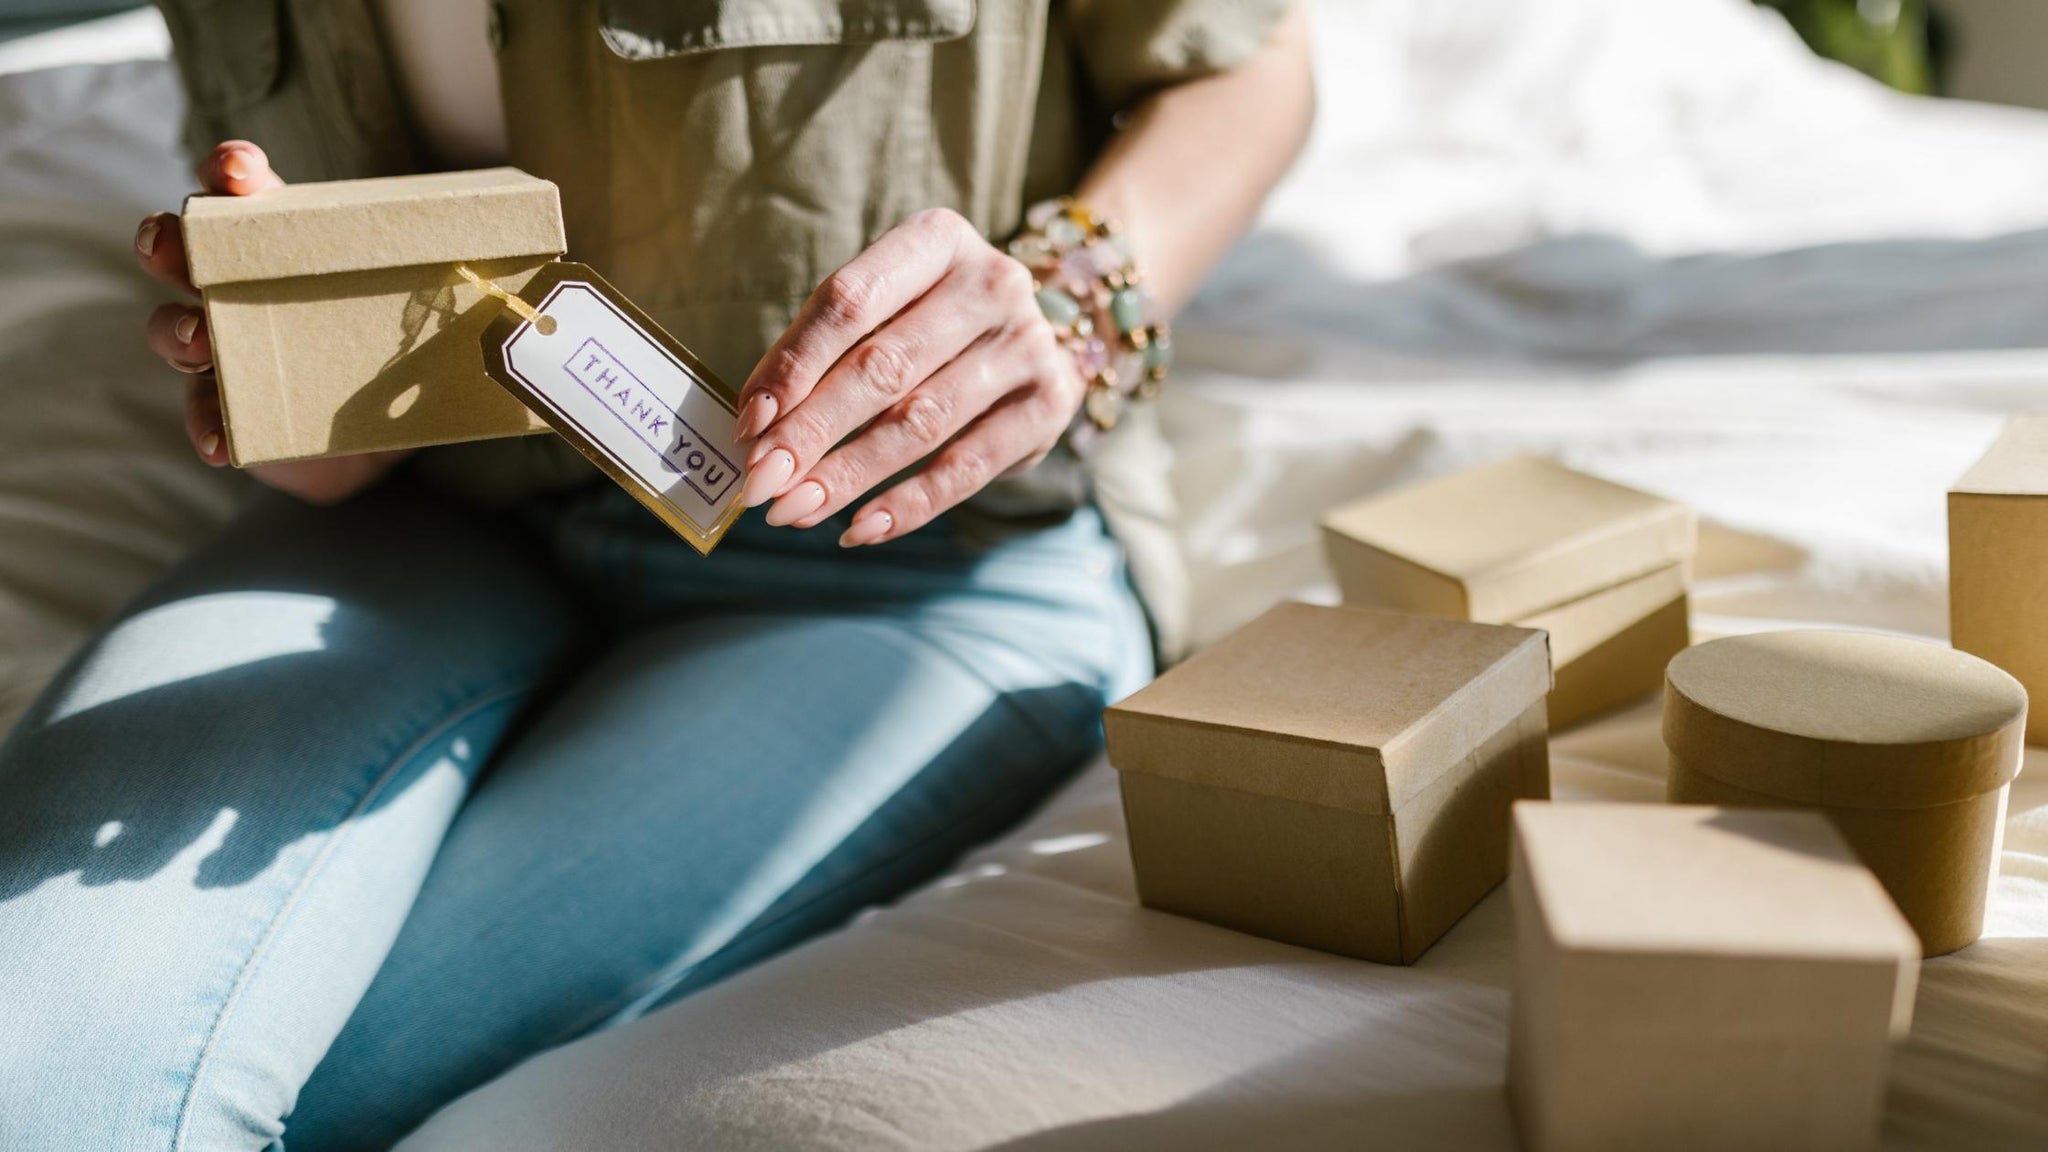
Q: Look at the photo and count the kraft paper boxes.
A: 6